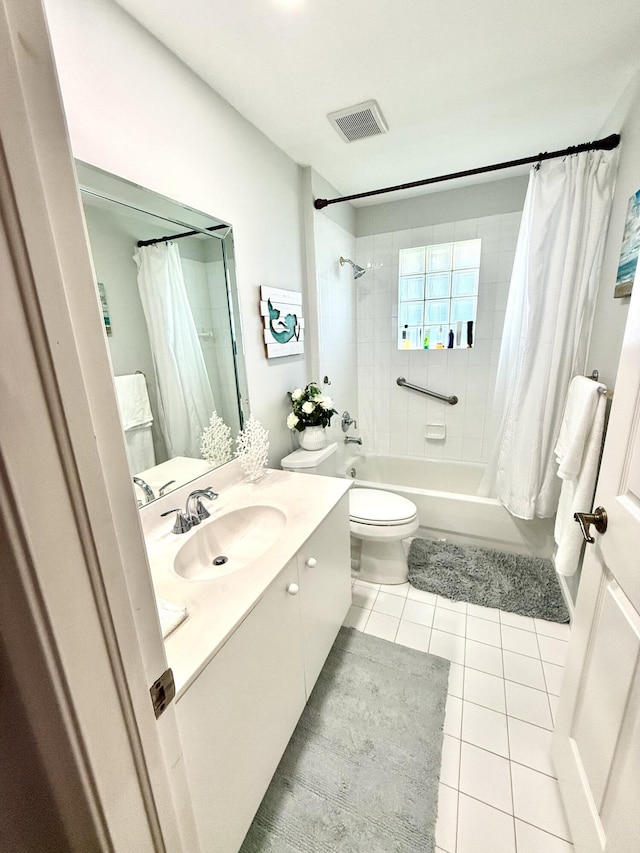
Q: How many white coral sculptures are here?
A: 1